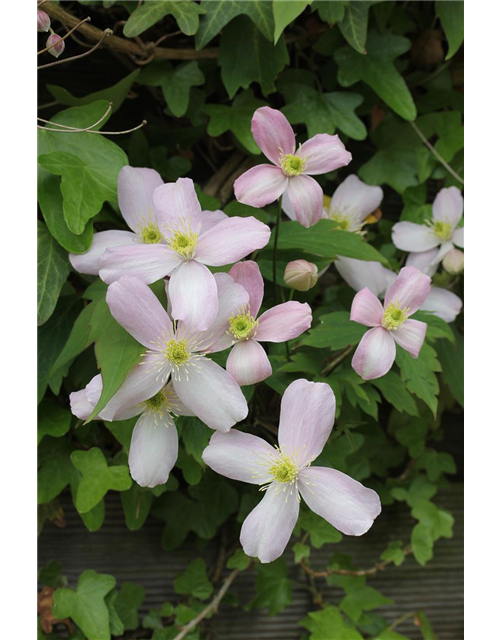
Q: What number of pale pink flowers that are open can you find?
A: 10